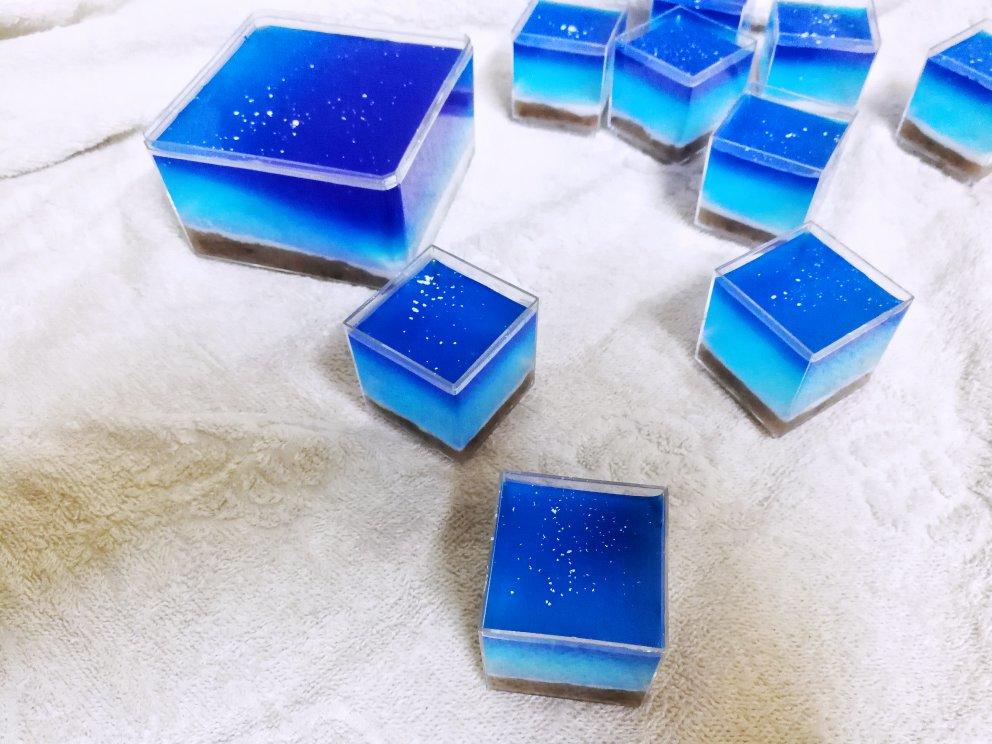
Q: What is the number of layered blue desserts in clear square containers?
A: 10